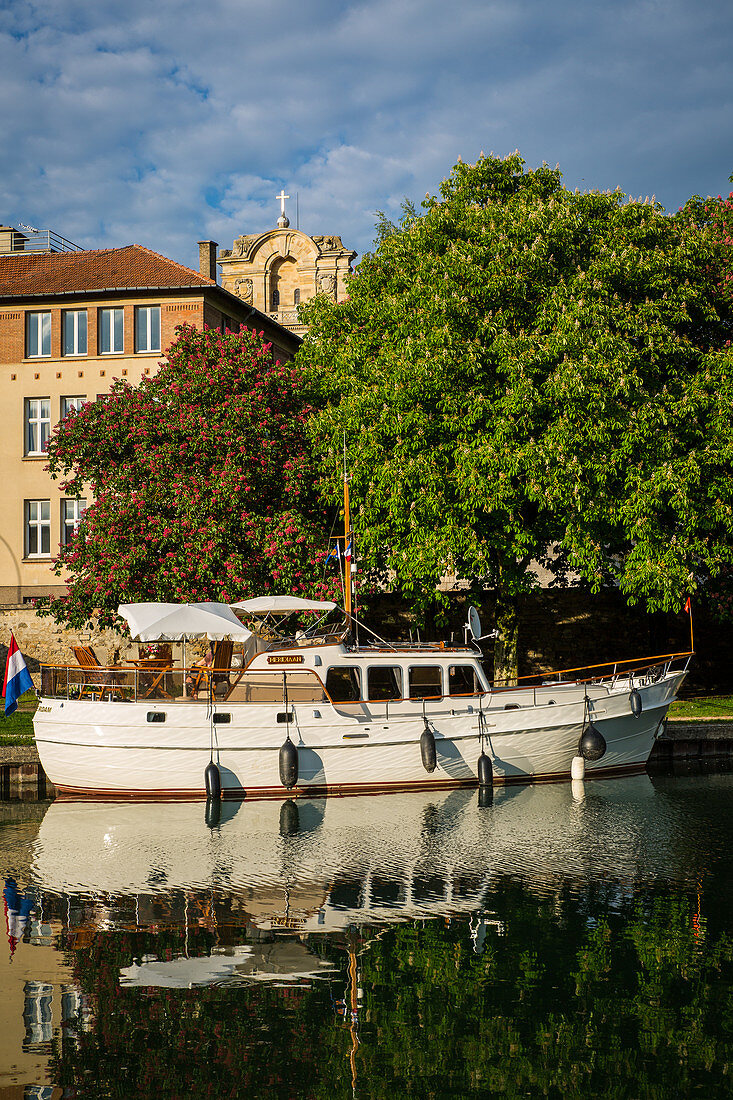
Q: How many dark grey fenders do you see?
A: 6